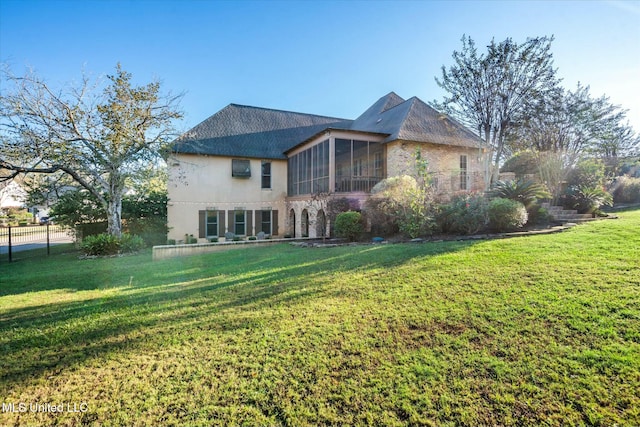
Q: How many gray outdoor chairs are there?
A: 2